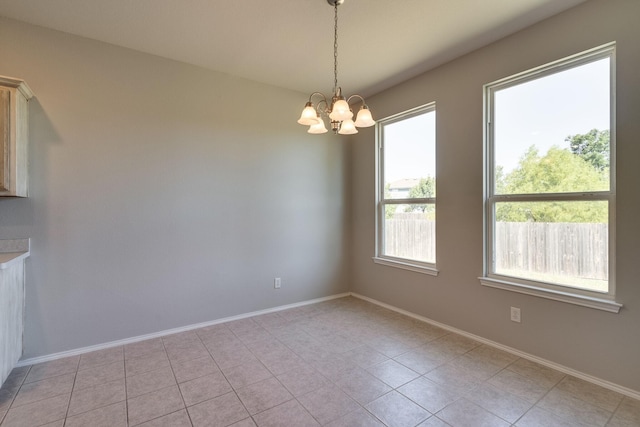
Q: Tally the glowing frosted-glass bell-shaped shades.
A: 5